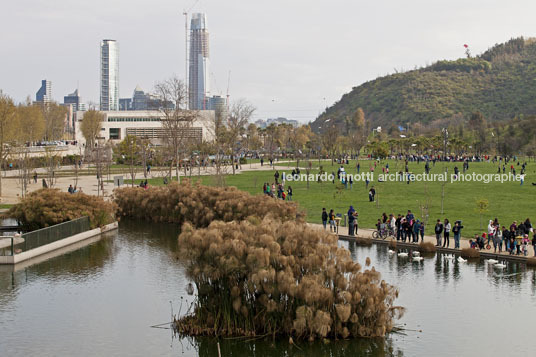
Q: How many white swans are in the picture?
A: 8